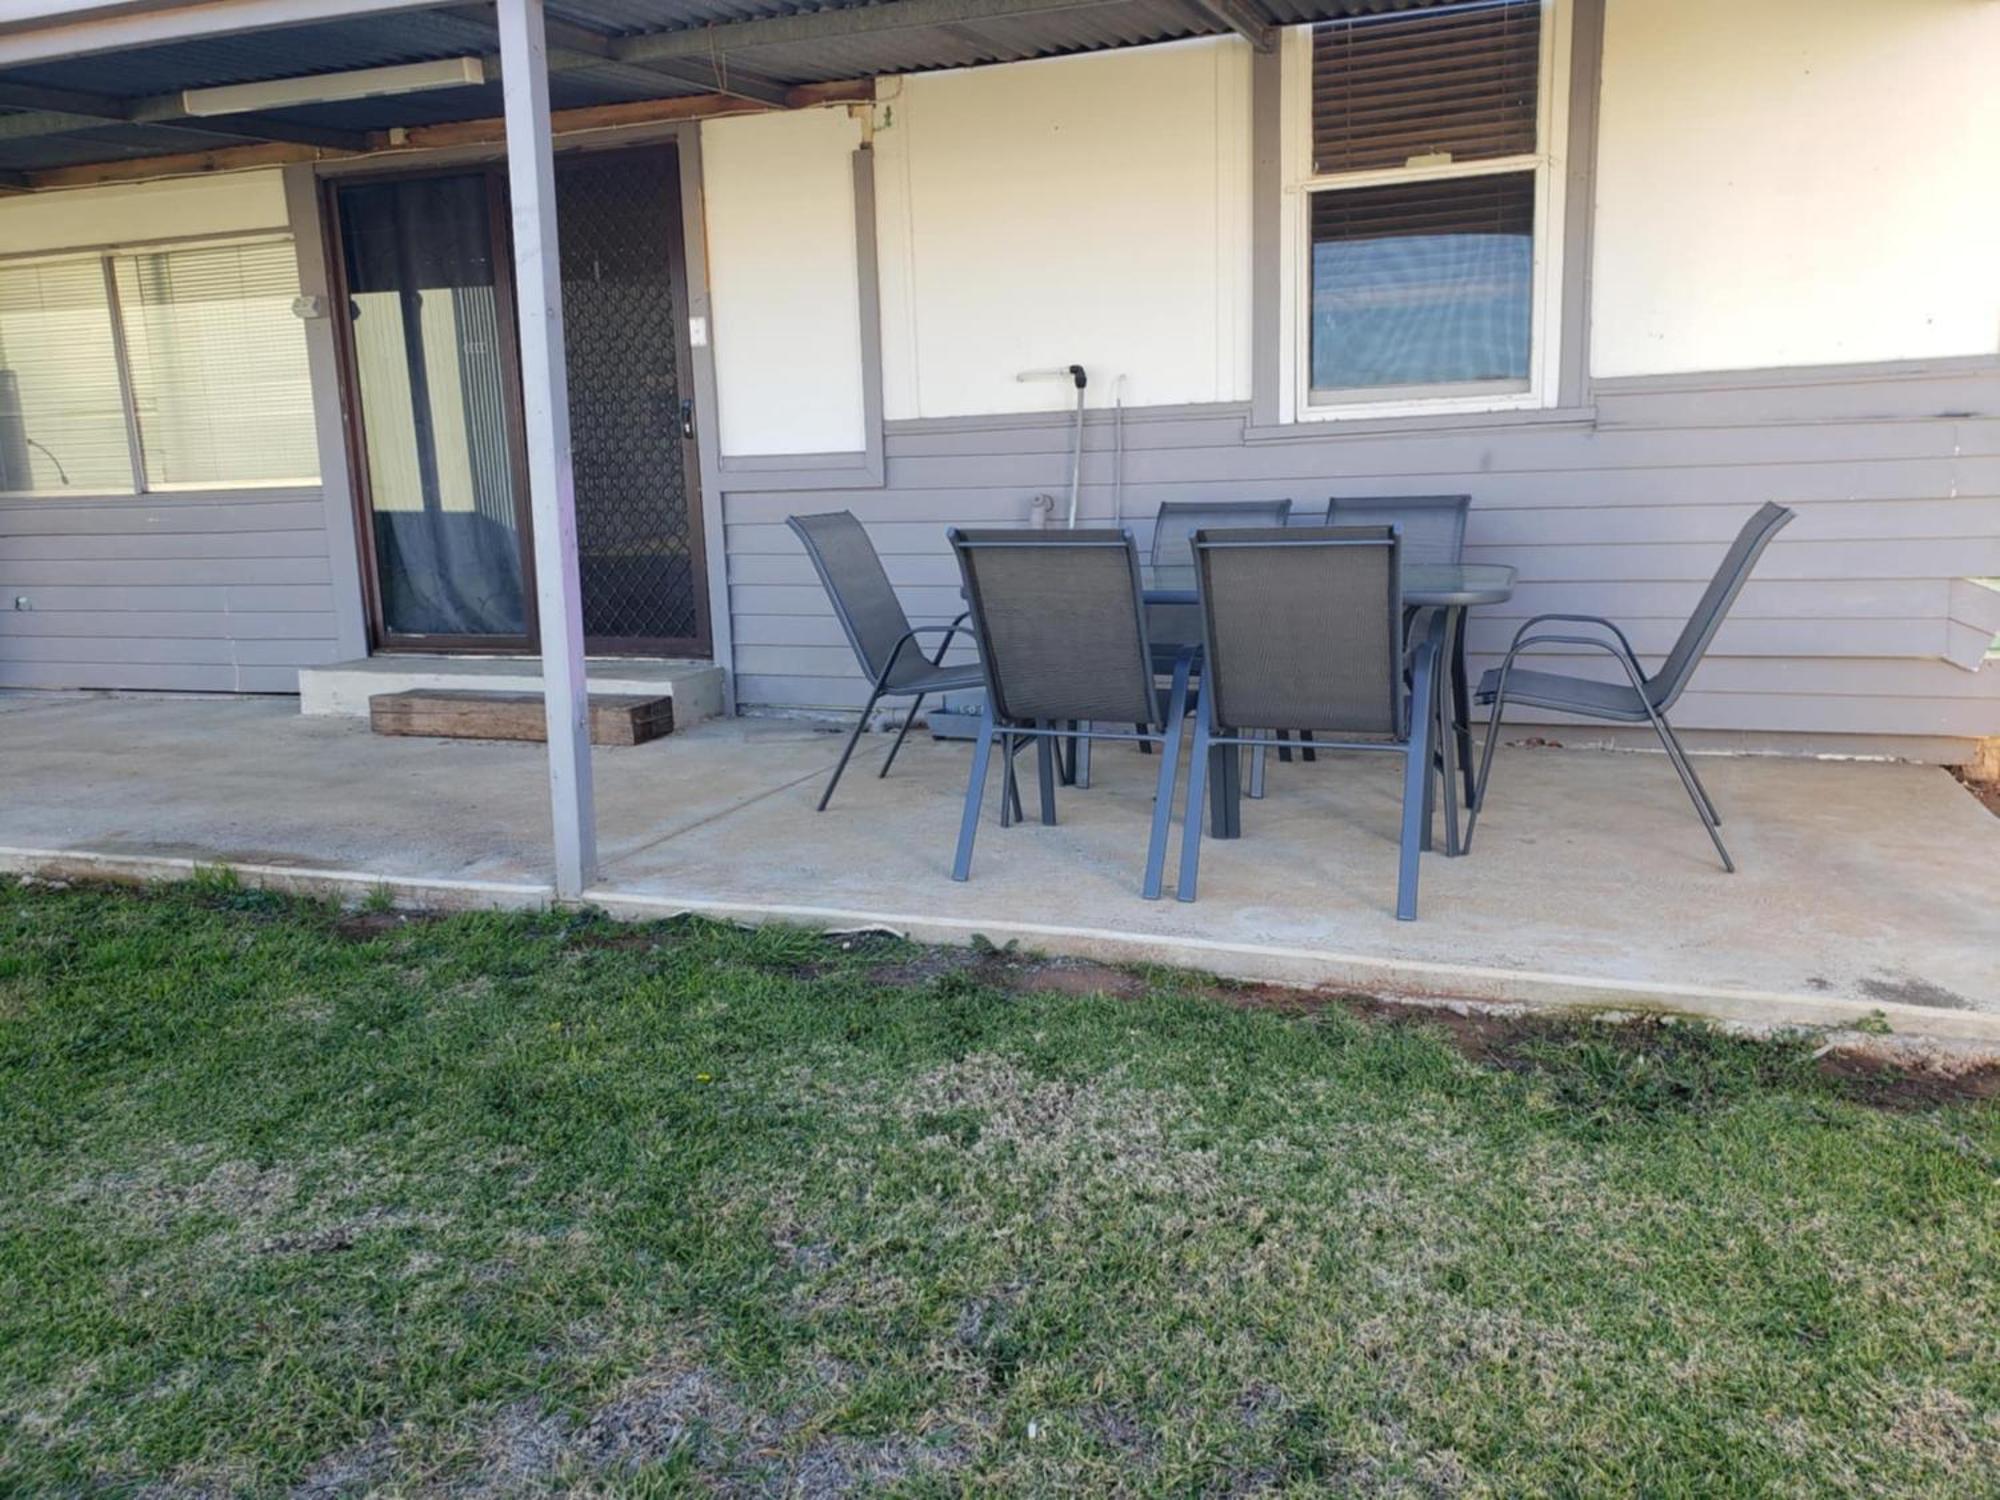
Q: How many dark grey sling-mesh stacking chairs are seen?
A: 6